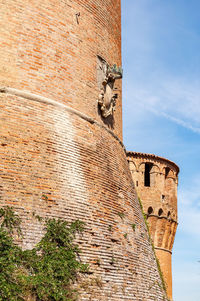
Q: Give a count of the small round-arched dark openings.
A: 3